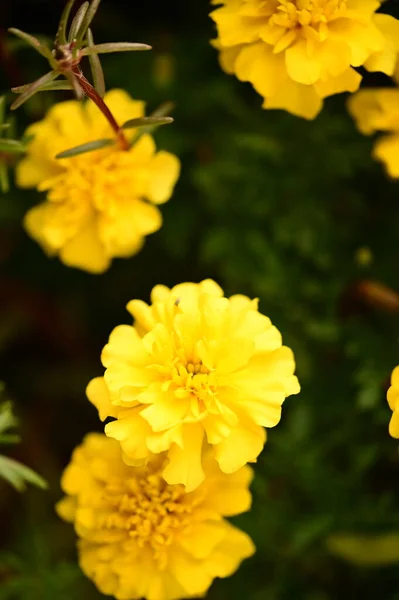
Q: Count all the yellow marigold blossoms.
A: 6